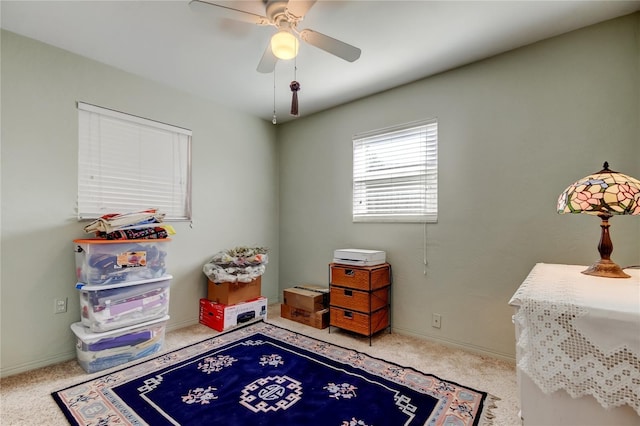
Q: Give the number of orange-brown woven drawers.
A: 3